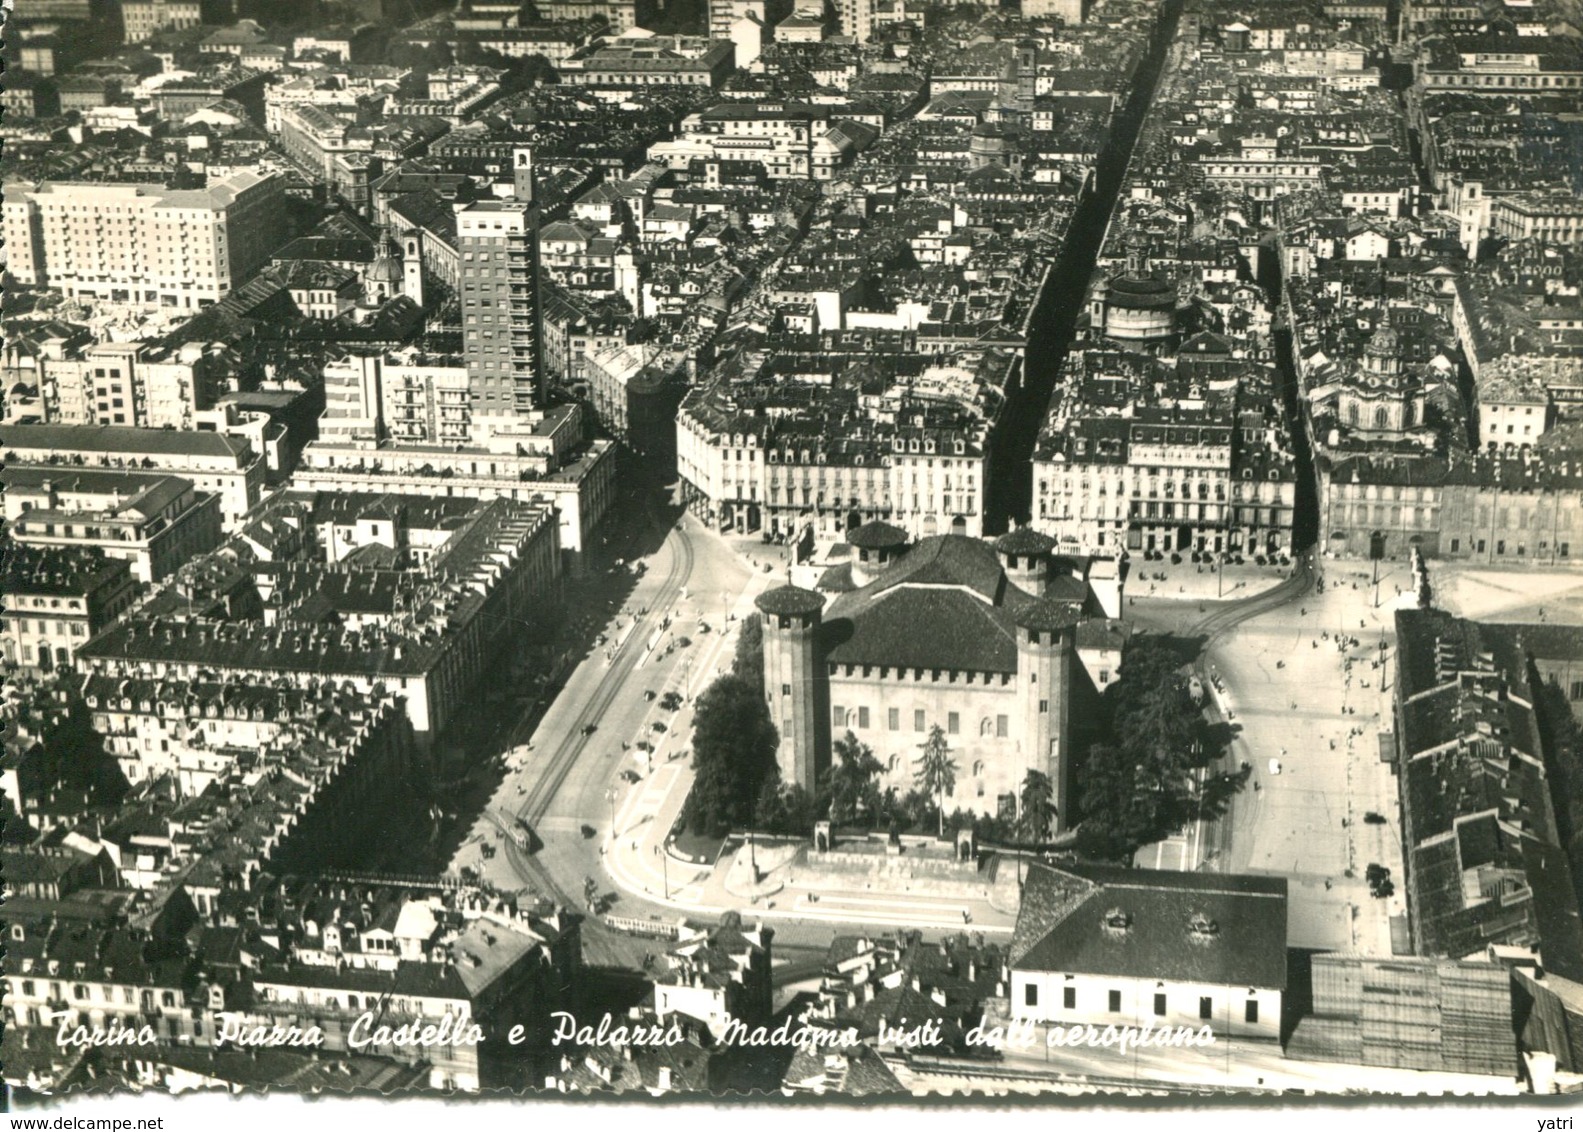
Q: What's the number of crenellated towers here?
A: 4